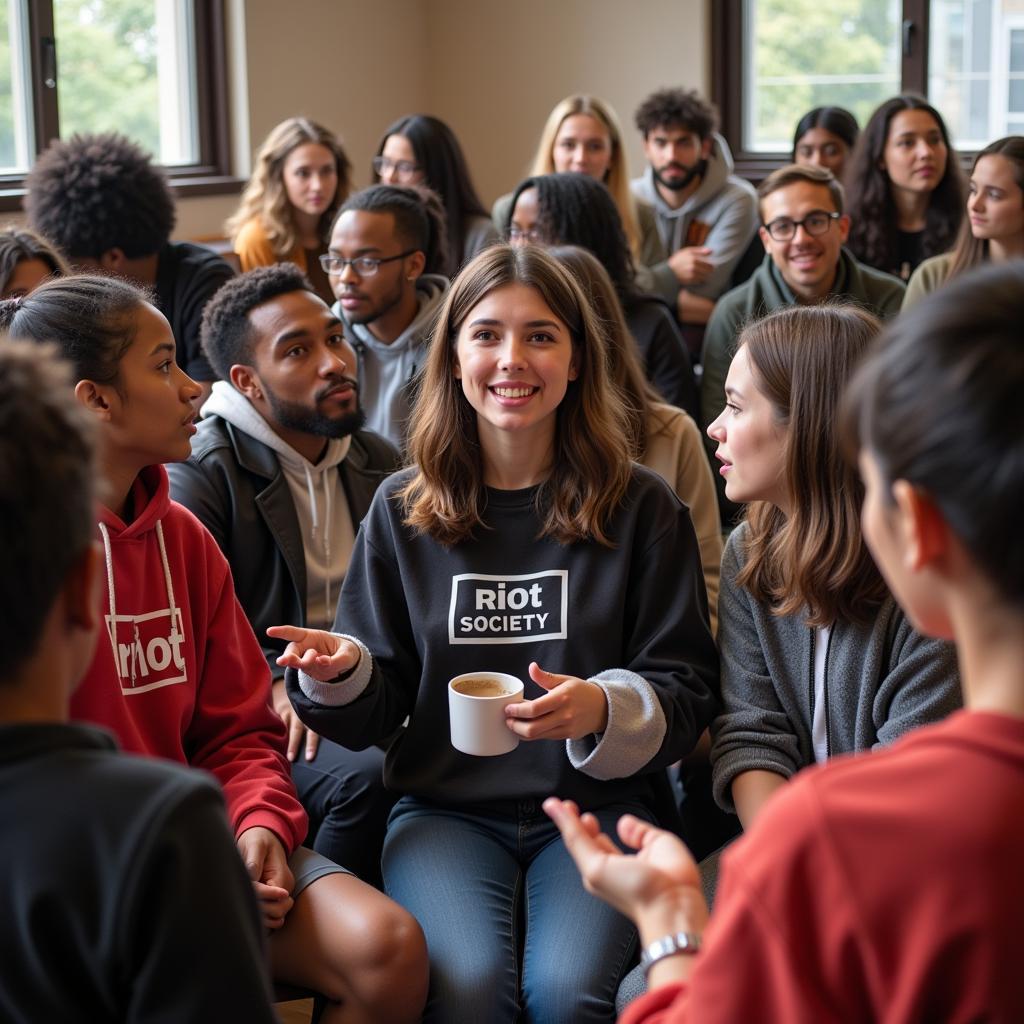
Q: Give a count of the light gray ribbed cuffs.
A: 2